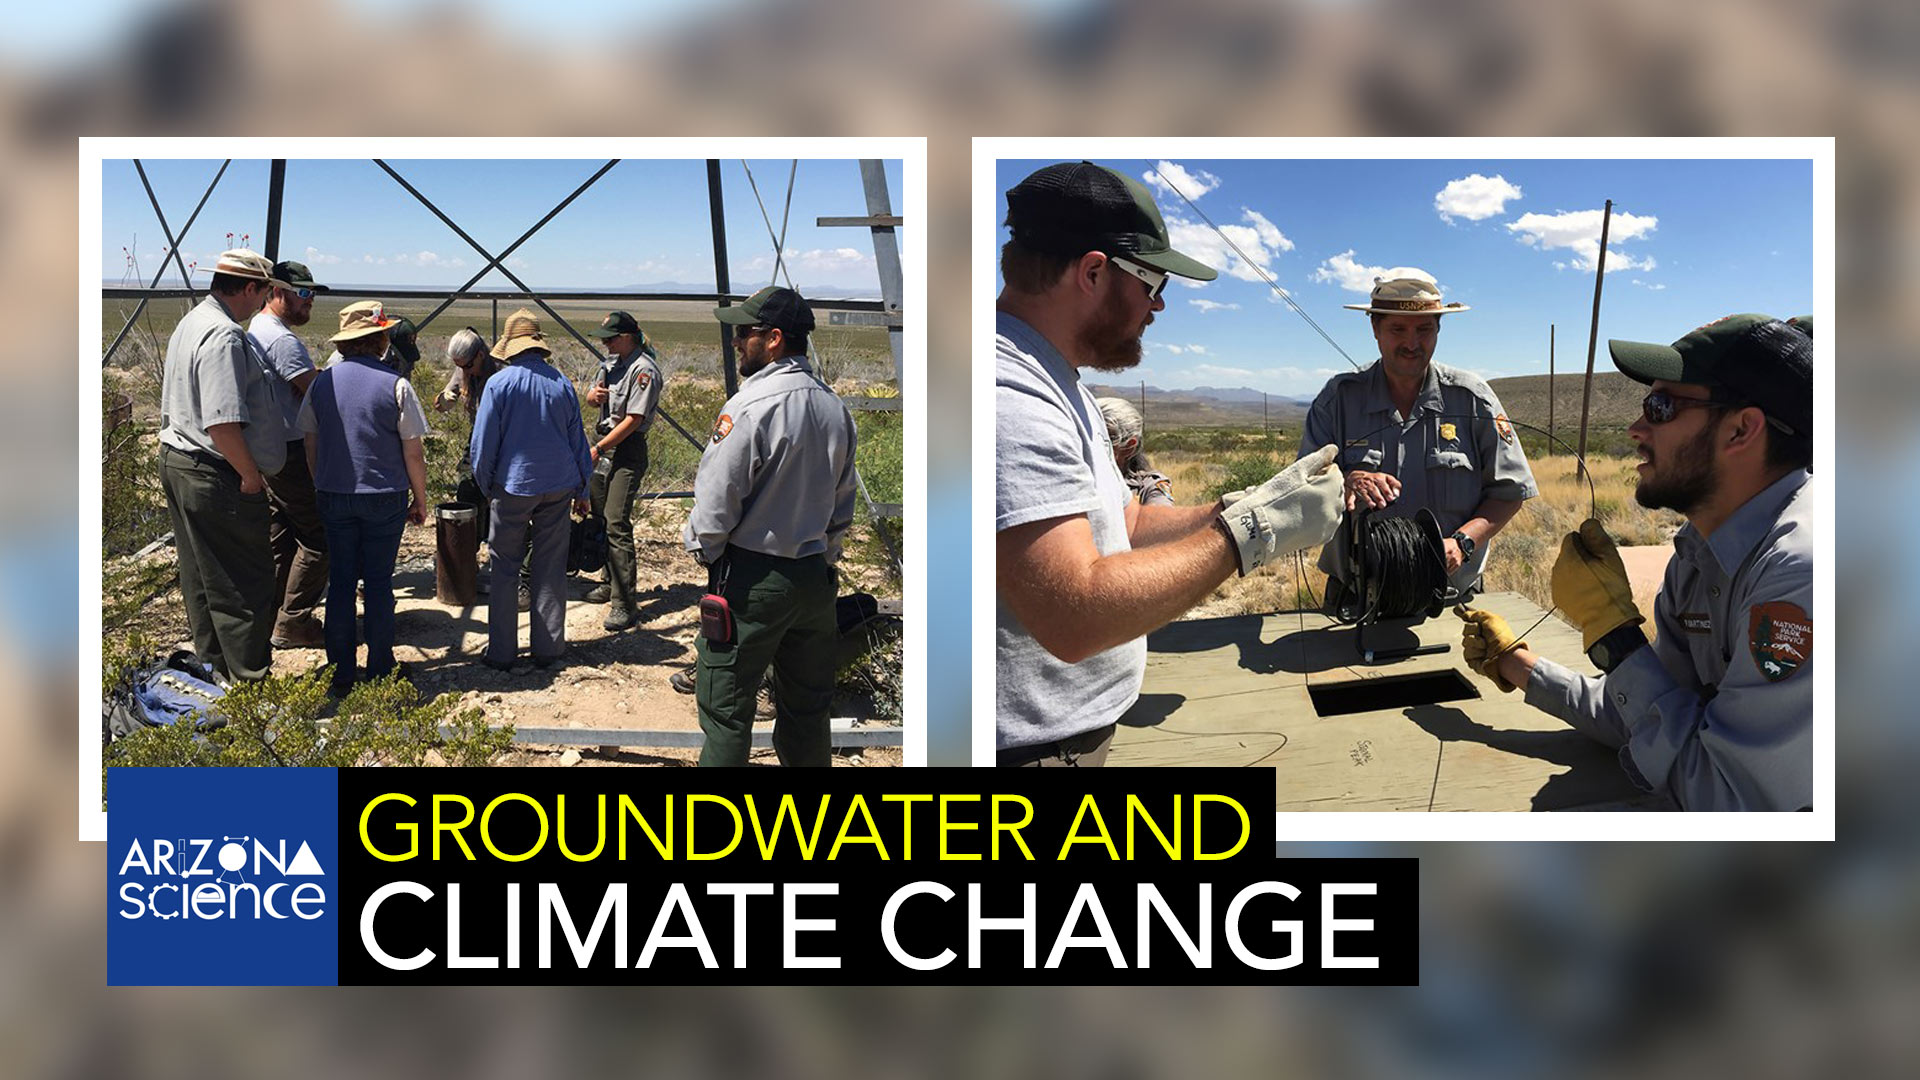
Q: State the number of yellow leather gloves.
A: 2